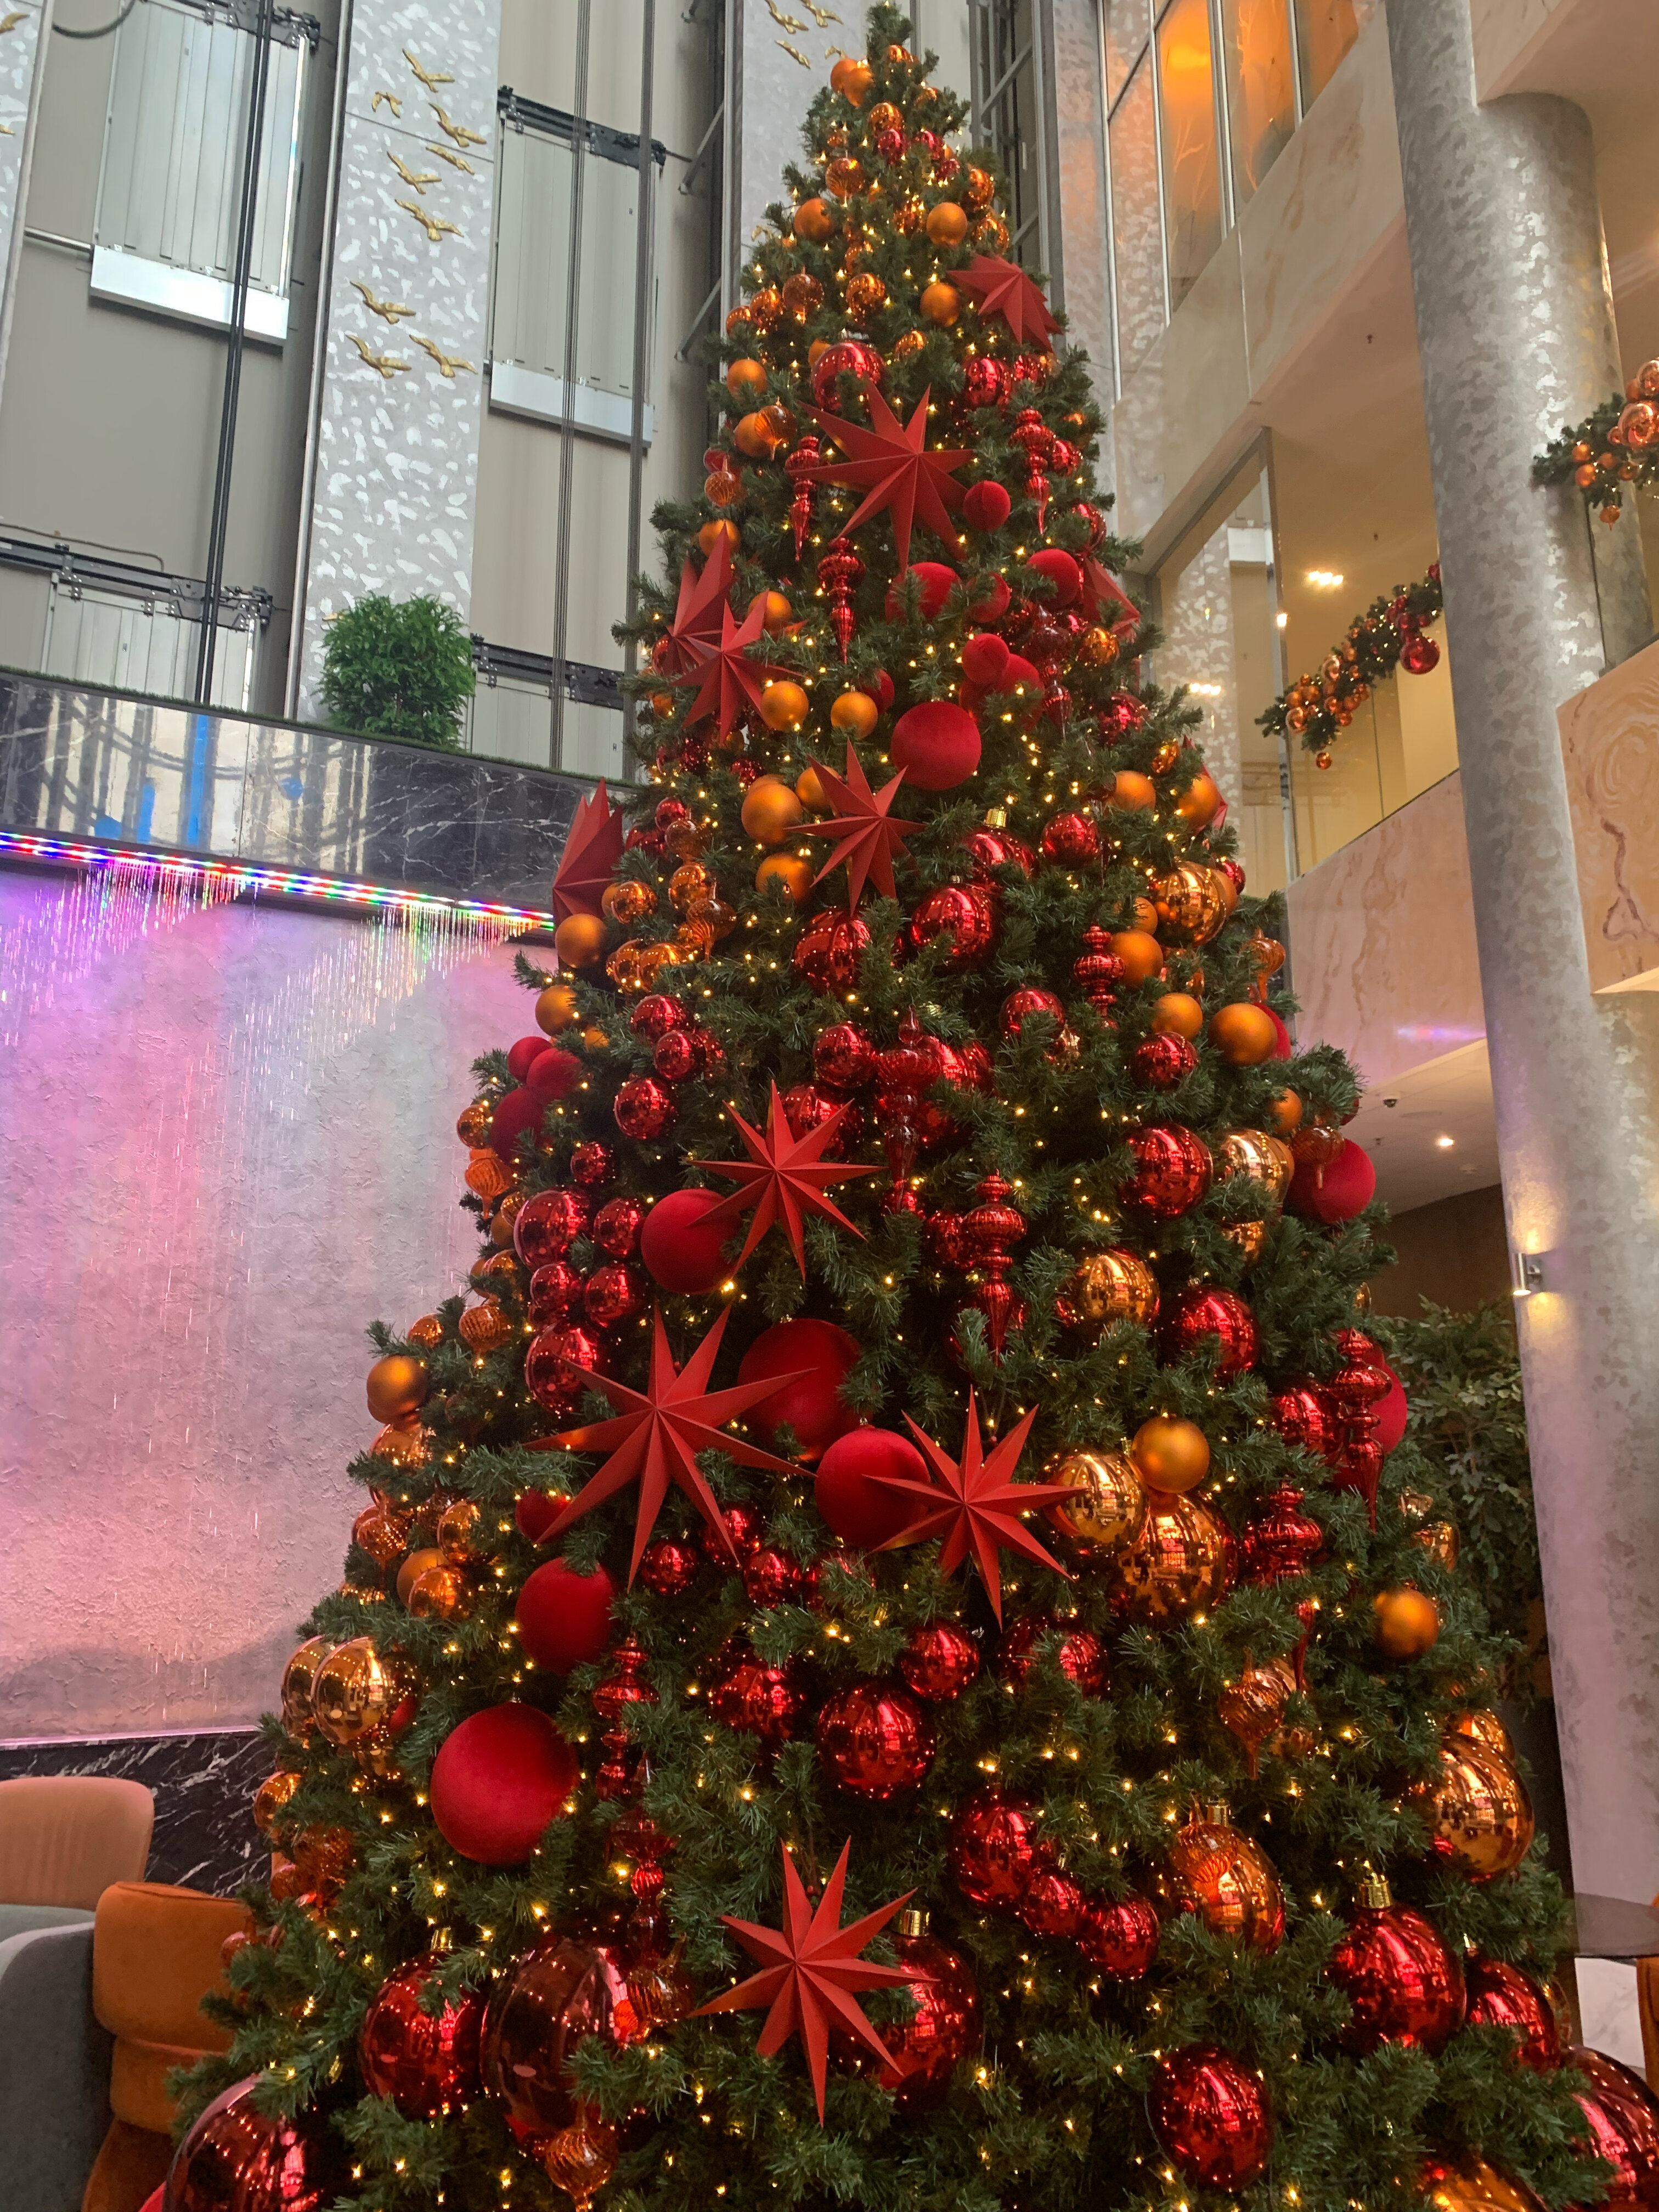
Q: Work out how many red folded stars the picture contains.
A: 12